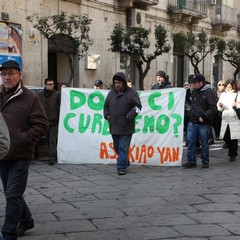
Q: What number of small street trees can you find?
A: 4